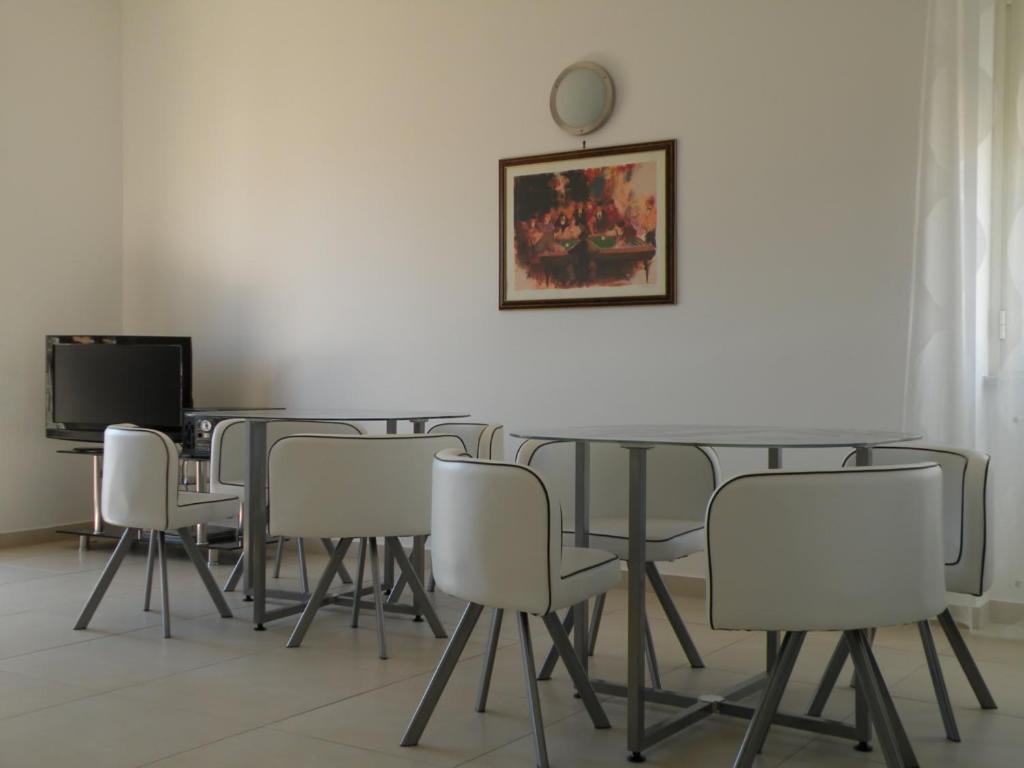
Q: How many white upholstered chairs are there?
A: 8